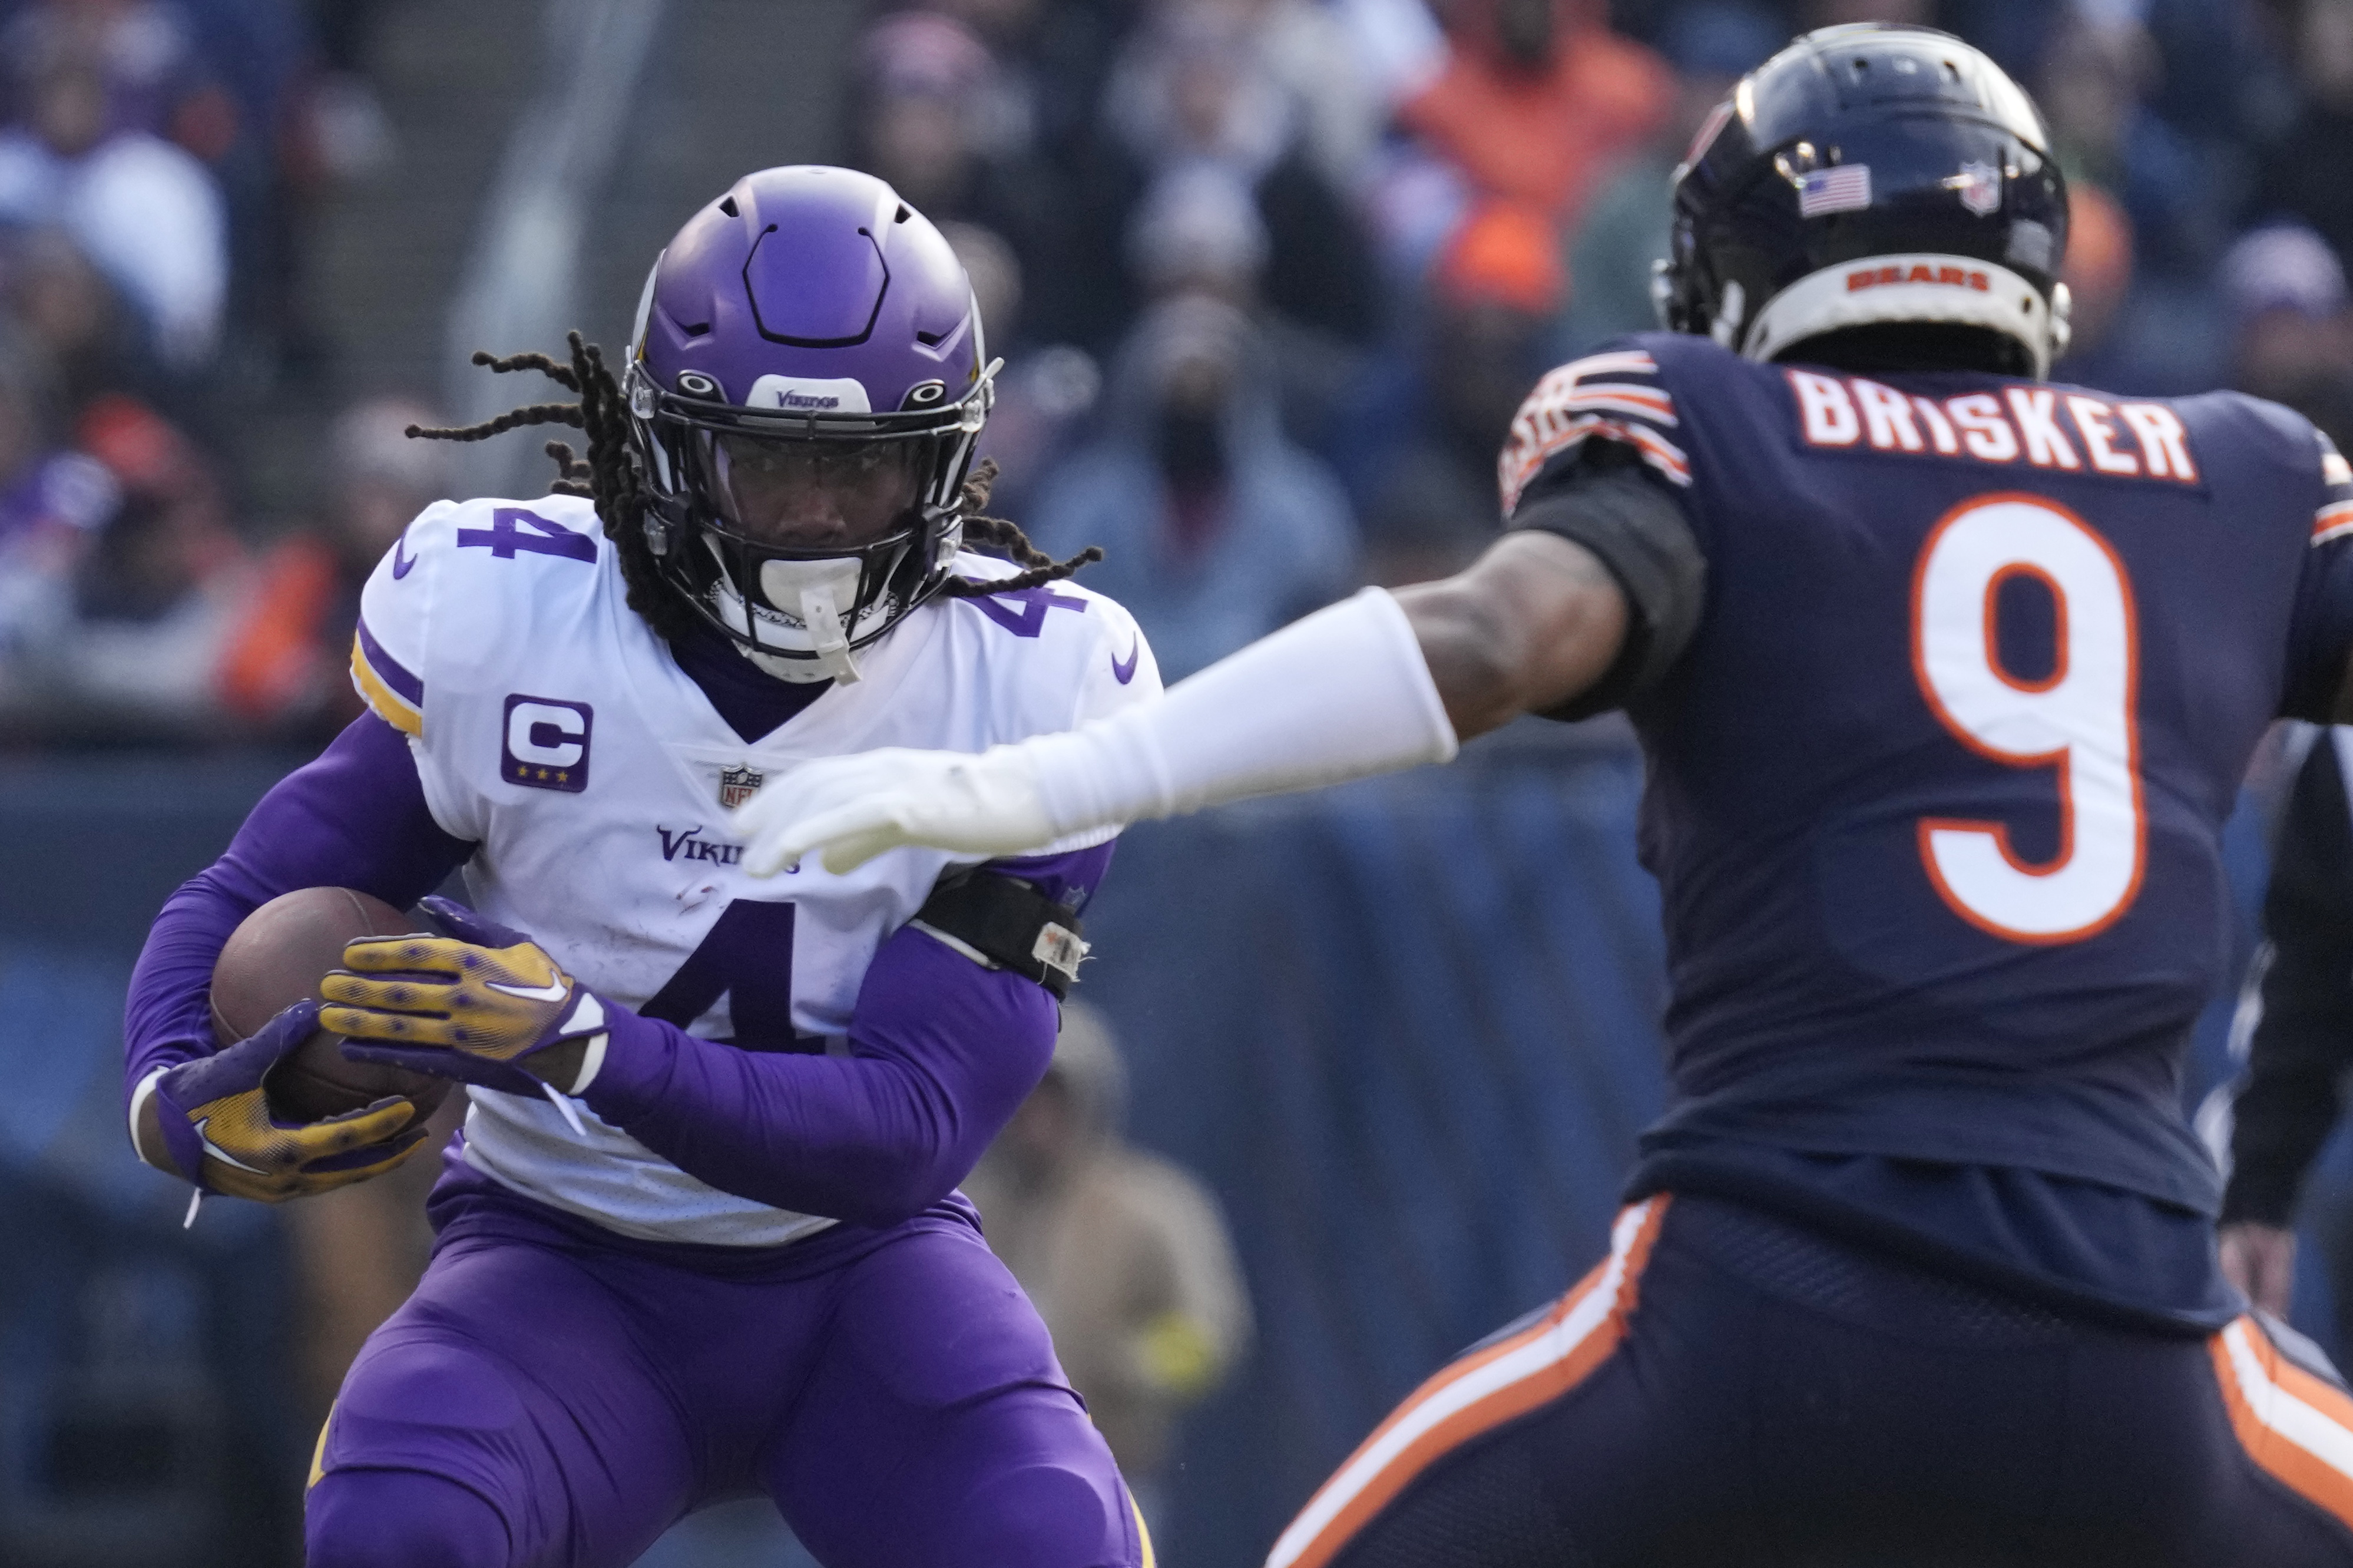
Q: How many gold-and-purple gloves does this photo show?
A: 2